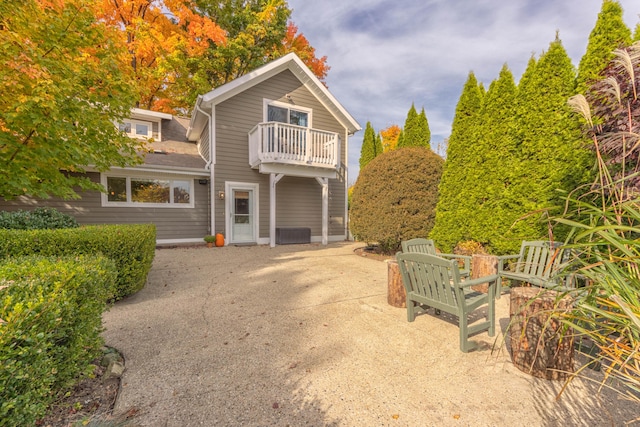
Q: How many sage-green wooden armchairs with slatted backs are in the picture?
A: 3